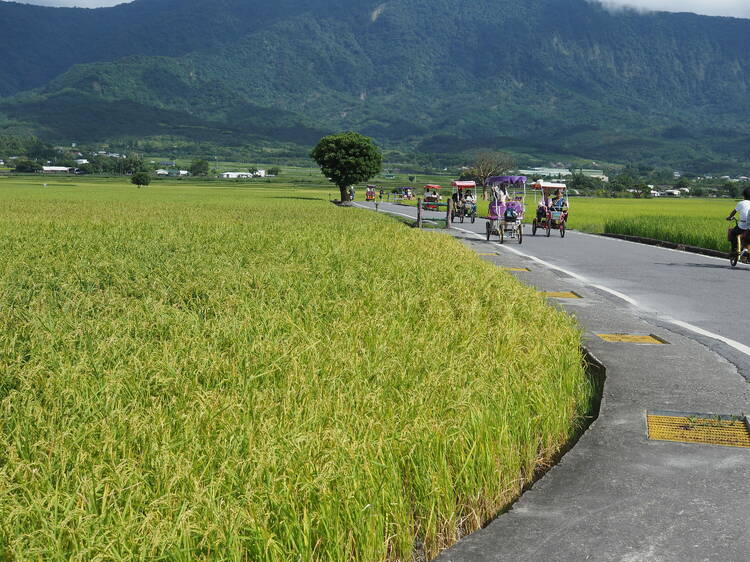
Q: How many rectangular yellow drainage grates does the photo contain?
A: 5